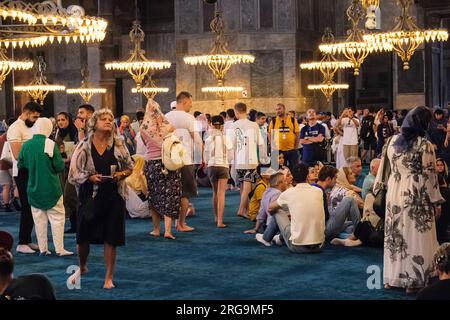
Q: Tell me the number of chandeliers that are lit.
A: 12